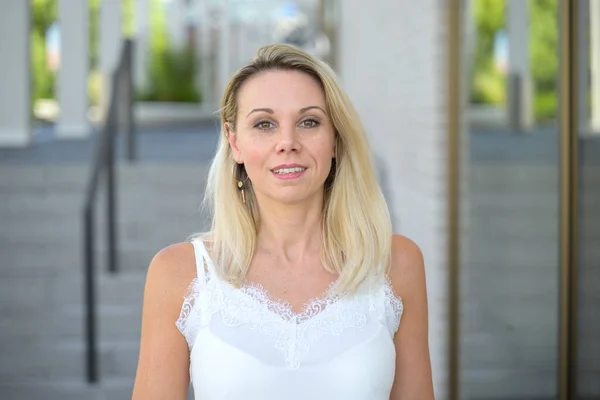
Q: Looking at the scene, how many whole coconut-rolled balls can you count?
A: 0